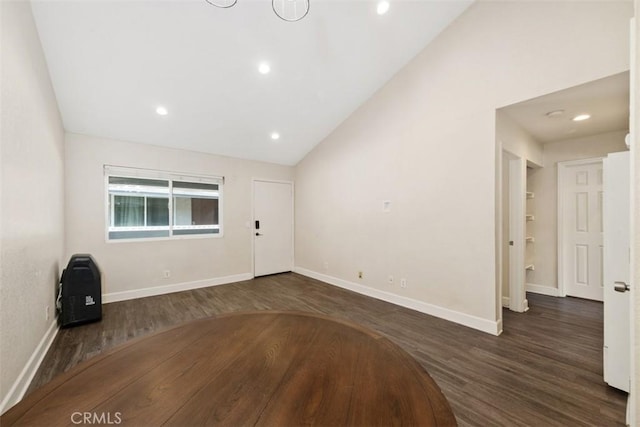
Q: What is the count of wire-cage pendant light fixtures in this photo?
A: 2